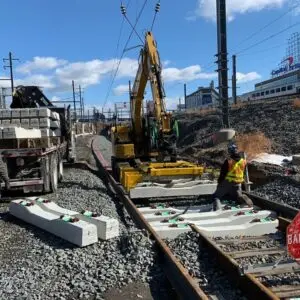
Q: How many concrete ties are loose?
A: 2